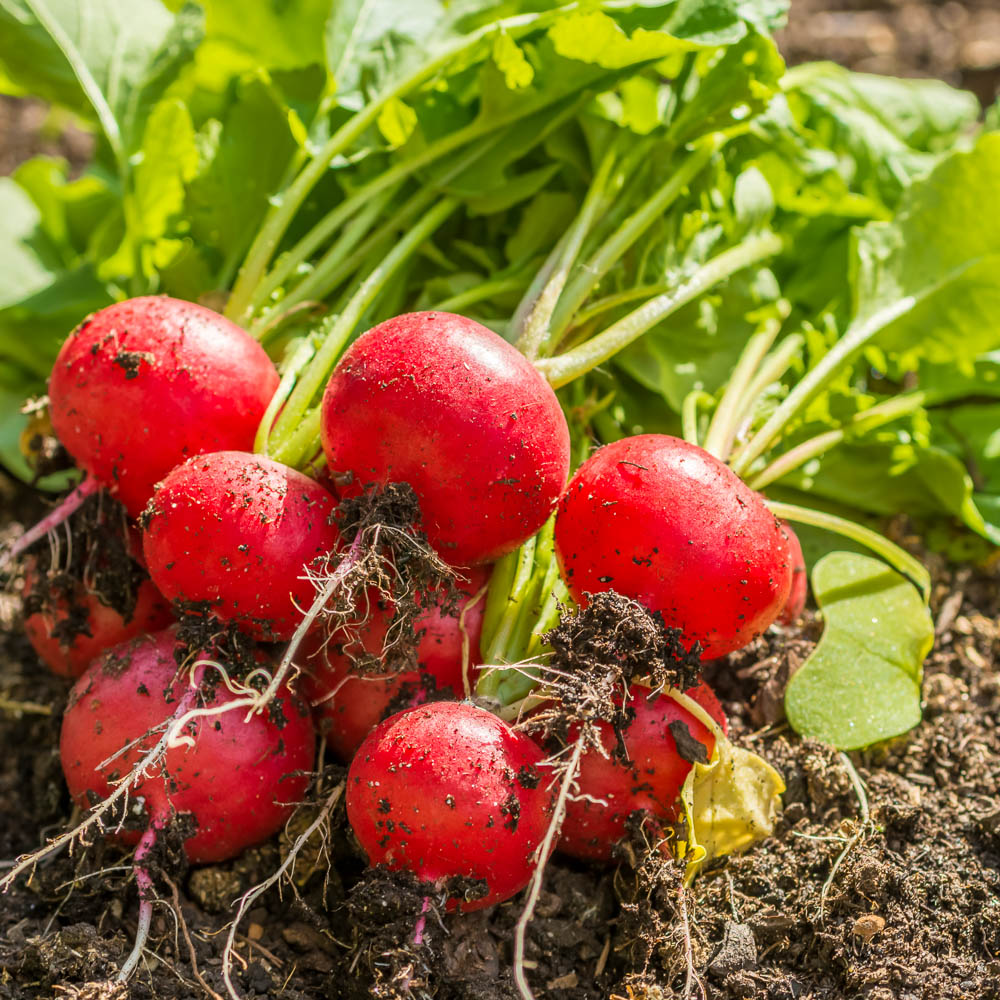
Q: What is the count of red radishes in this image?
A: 10